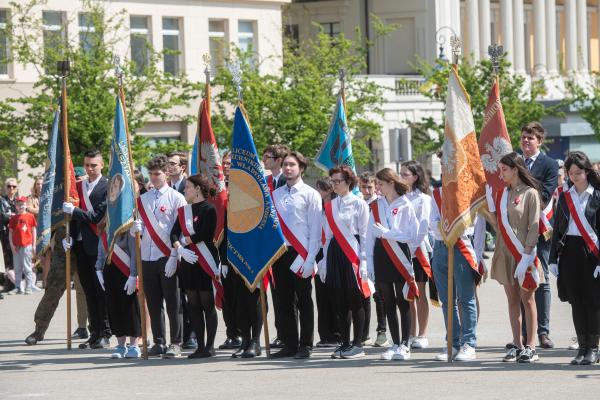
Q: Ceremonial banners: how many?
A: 7